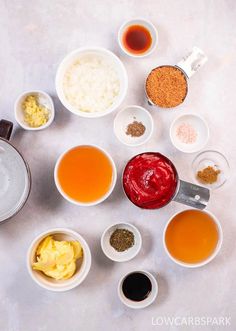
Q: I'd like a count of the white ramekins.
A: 10